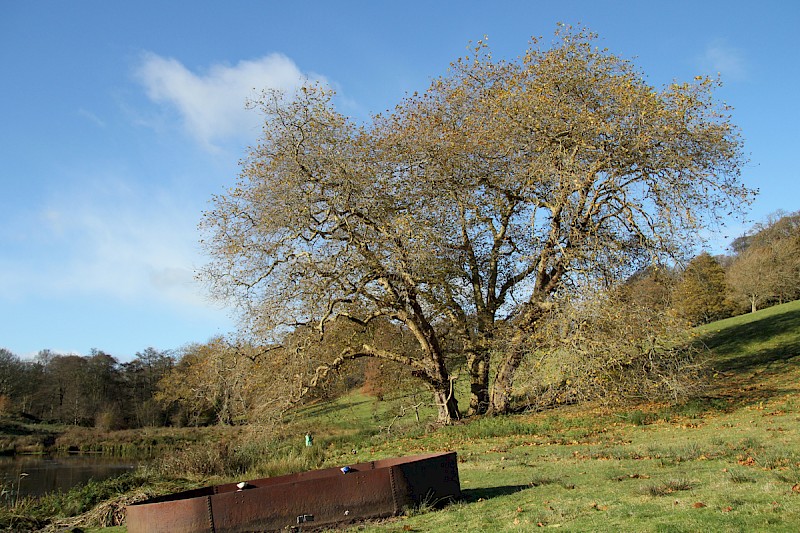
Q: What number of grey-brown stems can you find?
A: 3